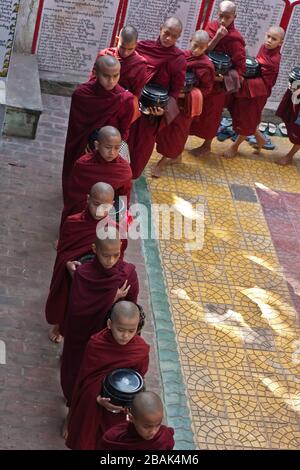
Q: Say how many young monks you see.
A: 11